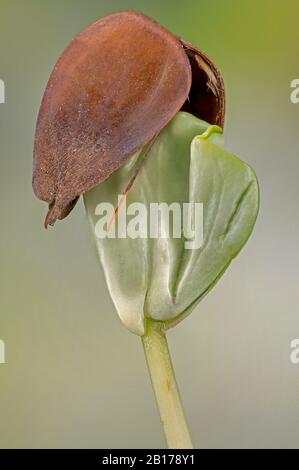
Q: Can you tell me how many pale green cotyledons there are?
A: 2